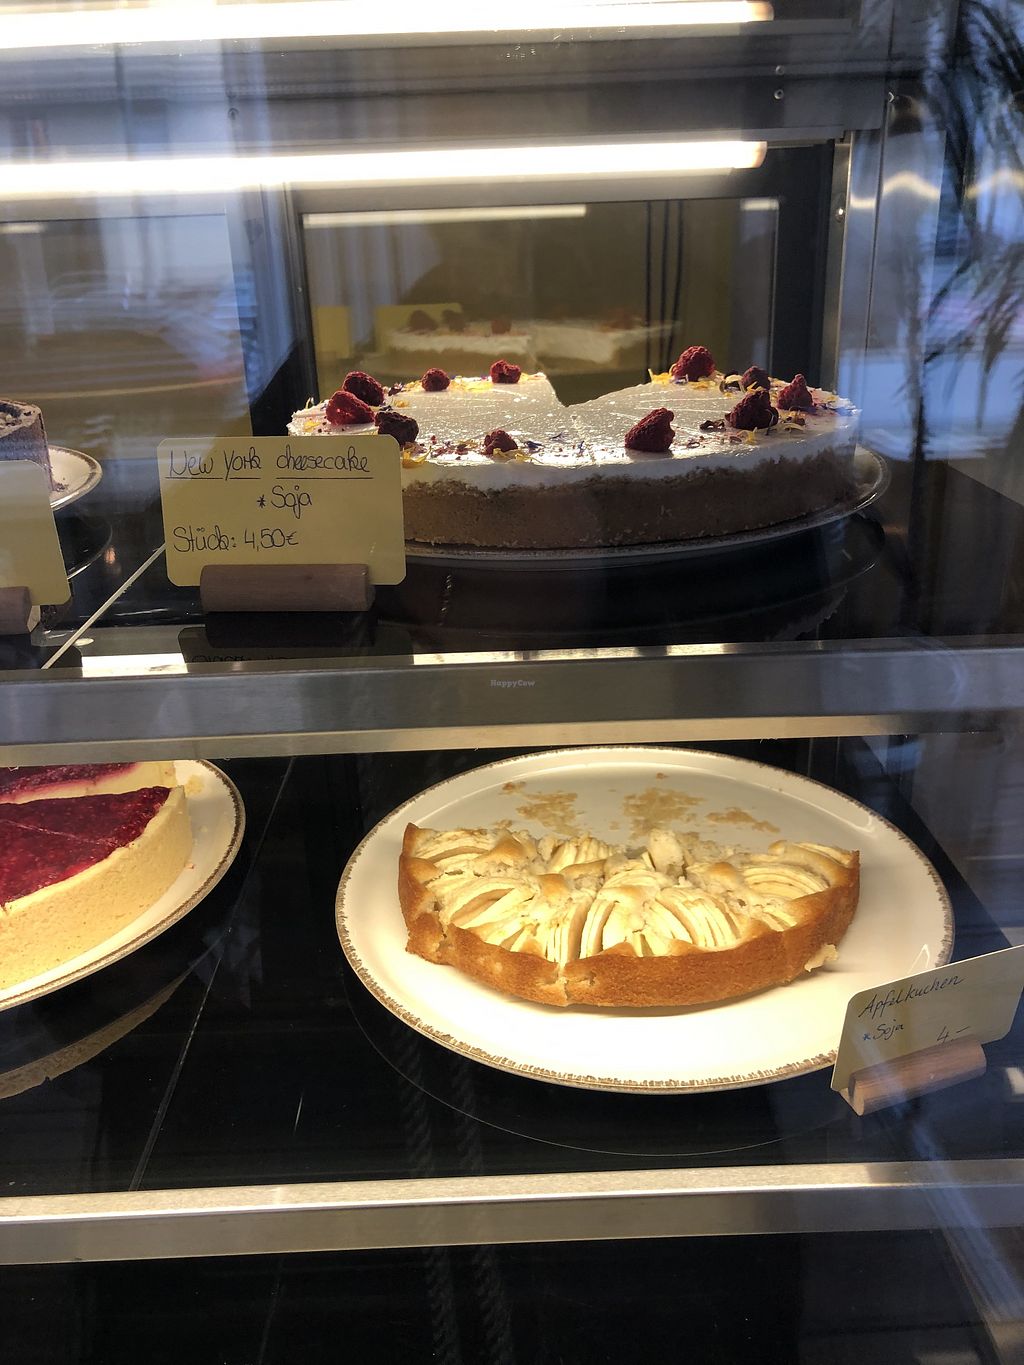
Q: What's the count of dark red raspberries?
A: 11